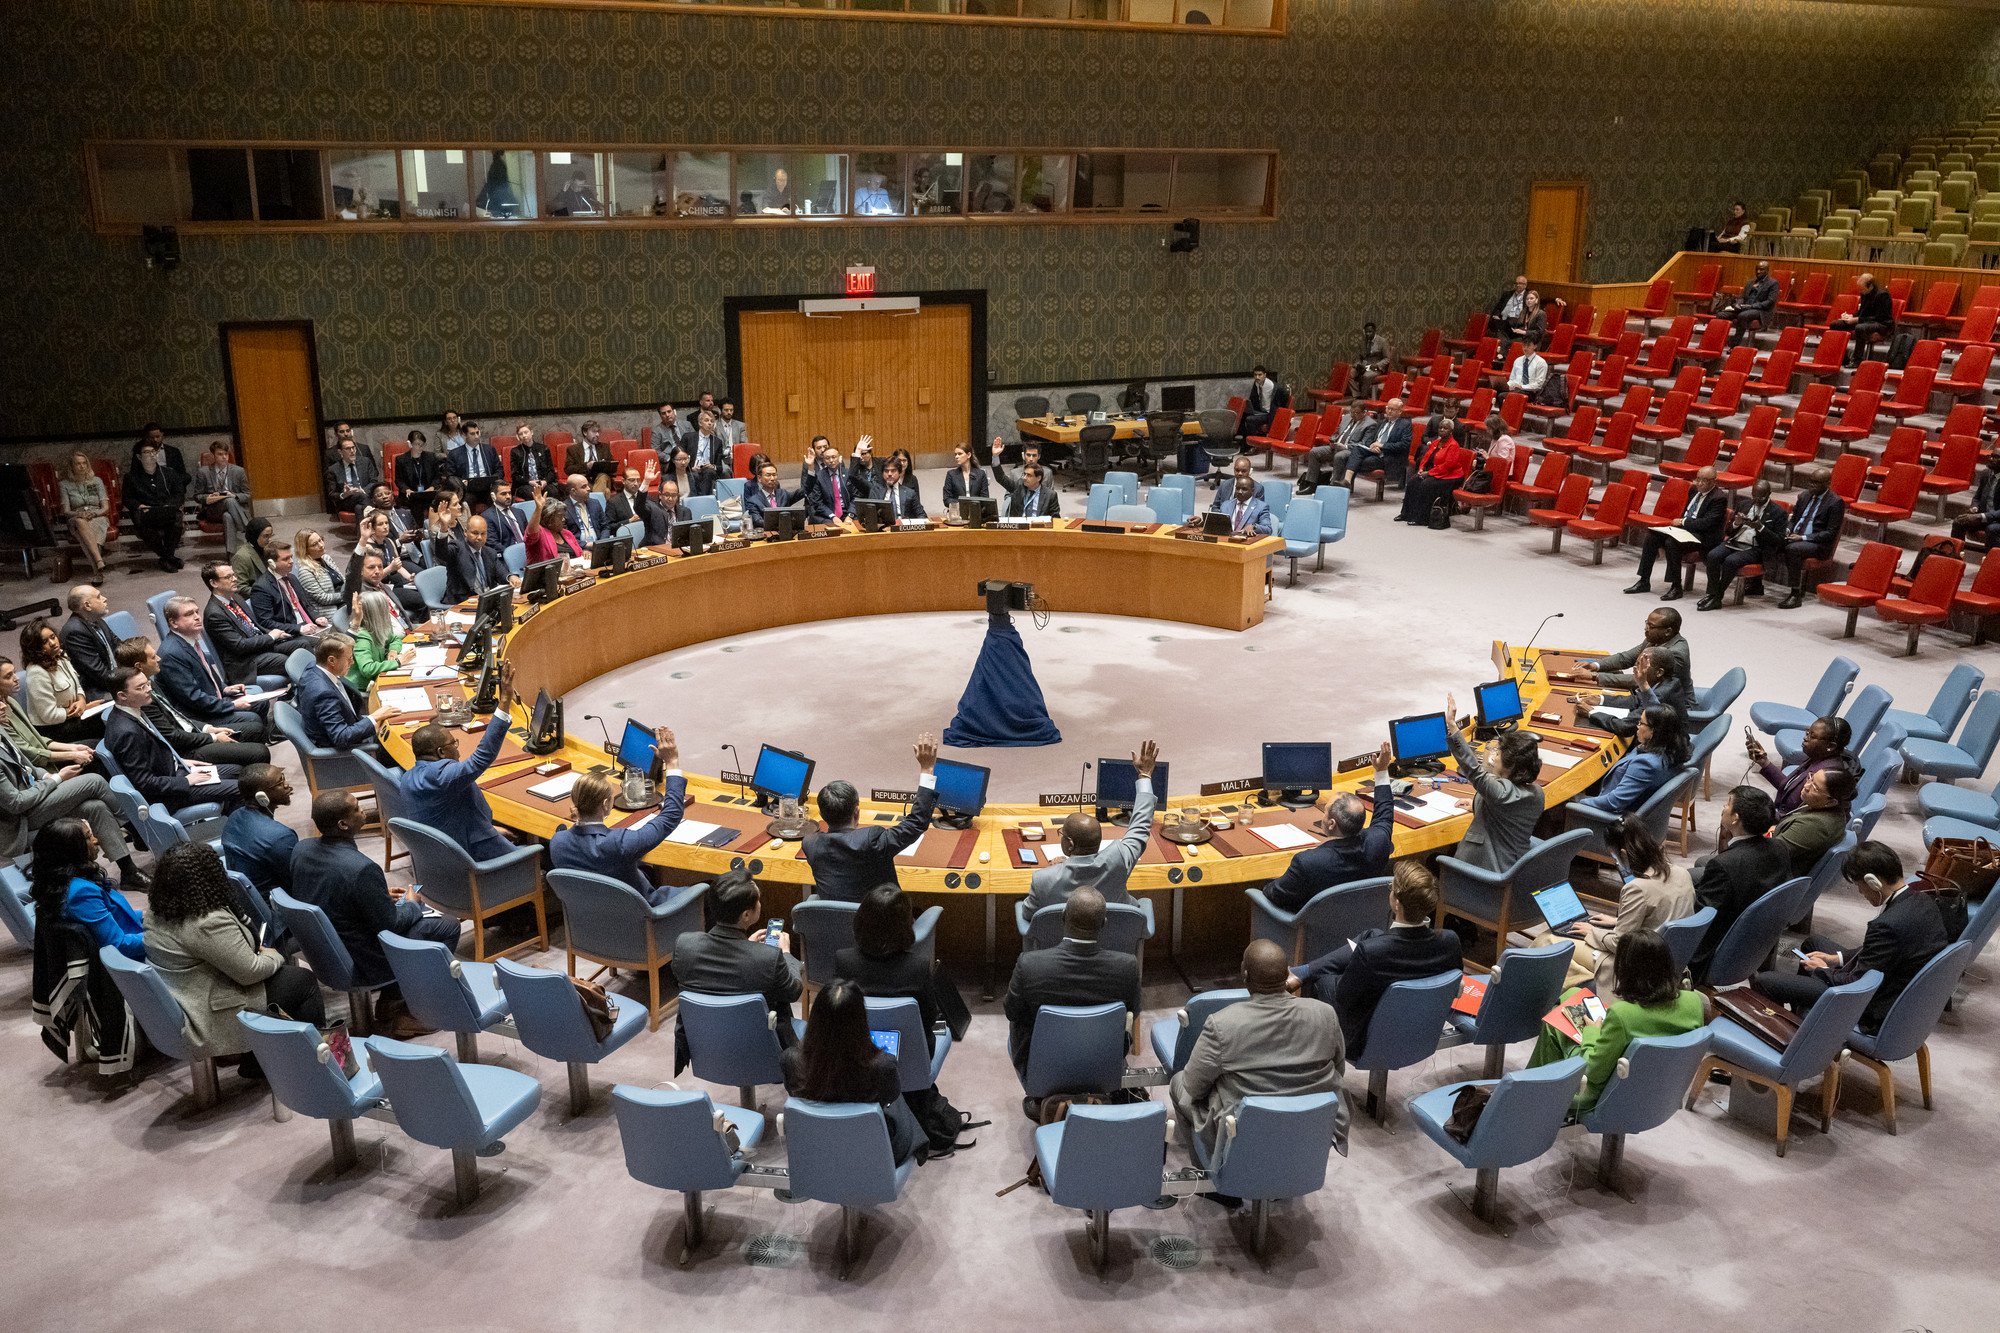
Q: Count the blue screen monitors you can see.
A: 5